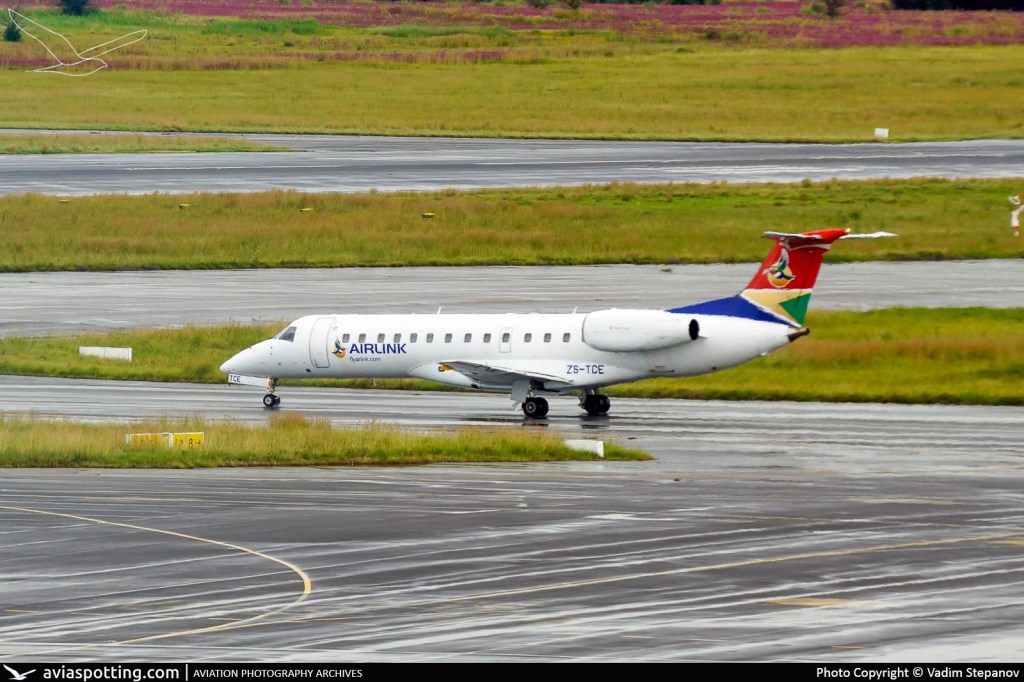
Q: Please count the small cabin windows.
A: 13